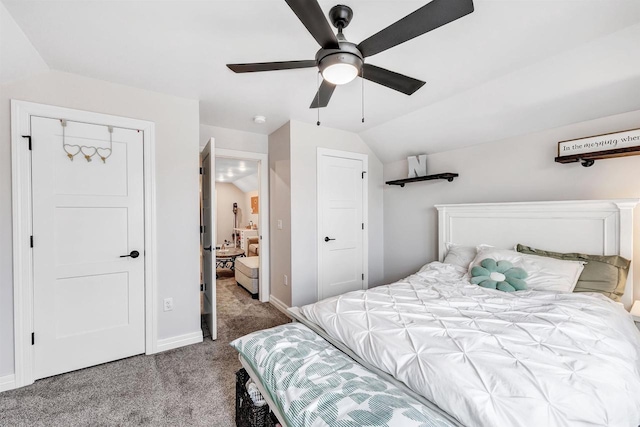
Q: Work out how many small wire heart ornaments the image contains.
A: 3